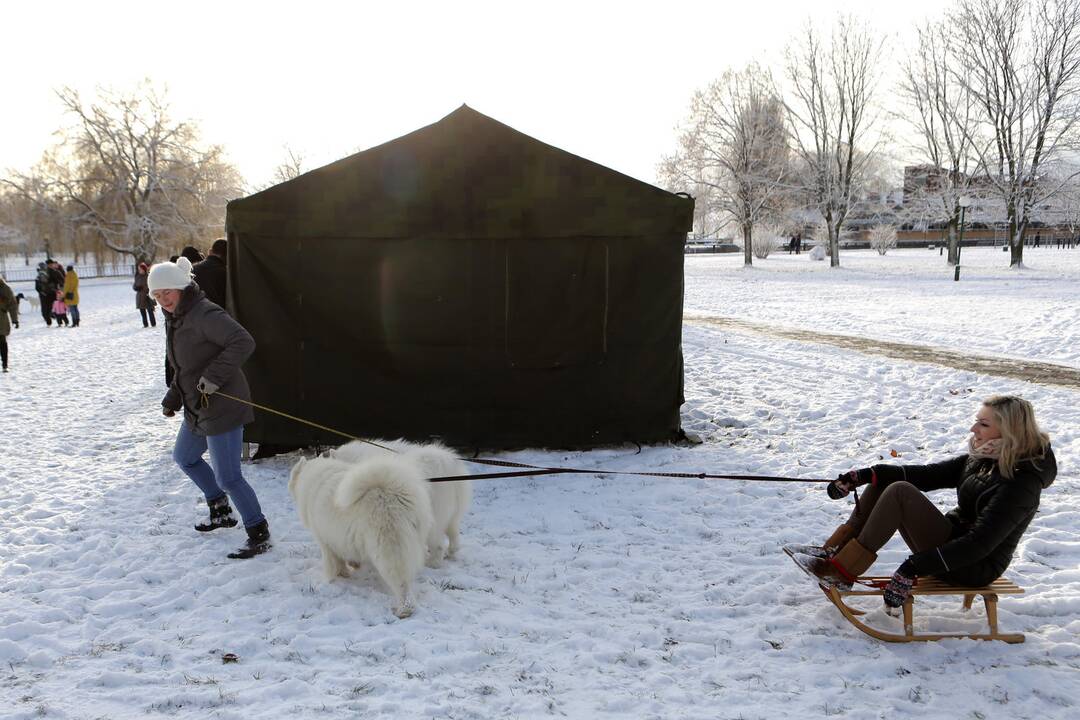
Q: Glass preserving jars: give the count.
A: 0